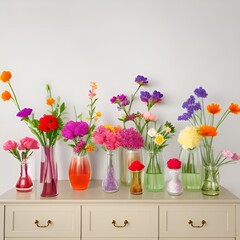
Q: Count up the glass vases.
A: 10